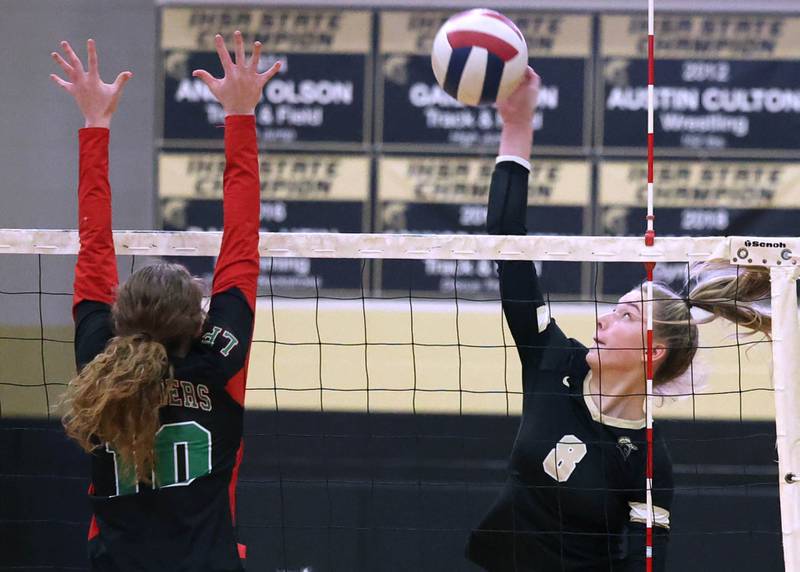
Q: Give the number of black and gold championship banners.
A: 6